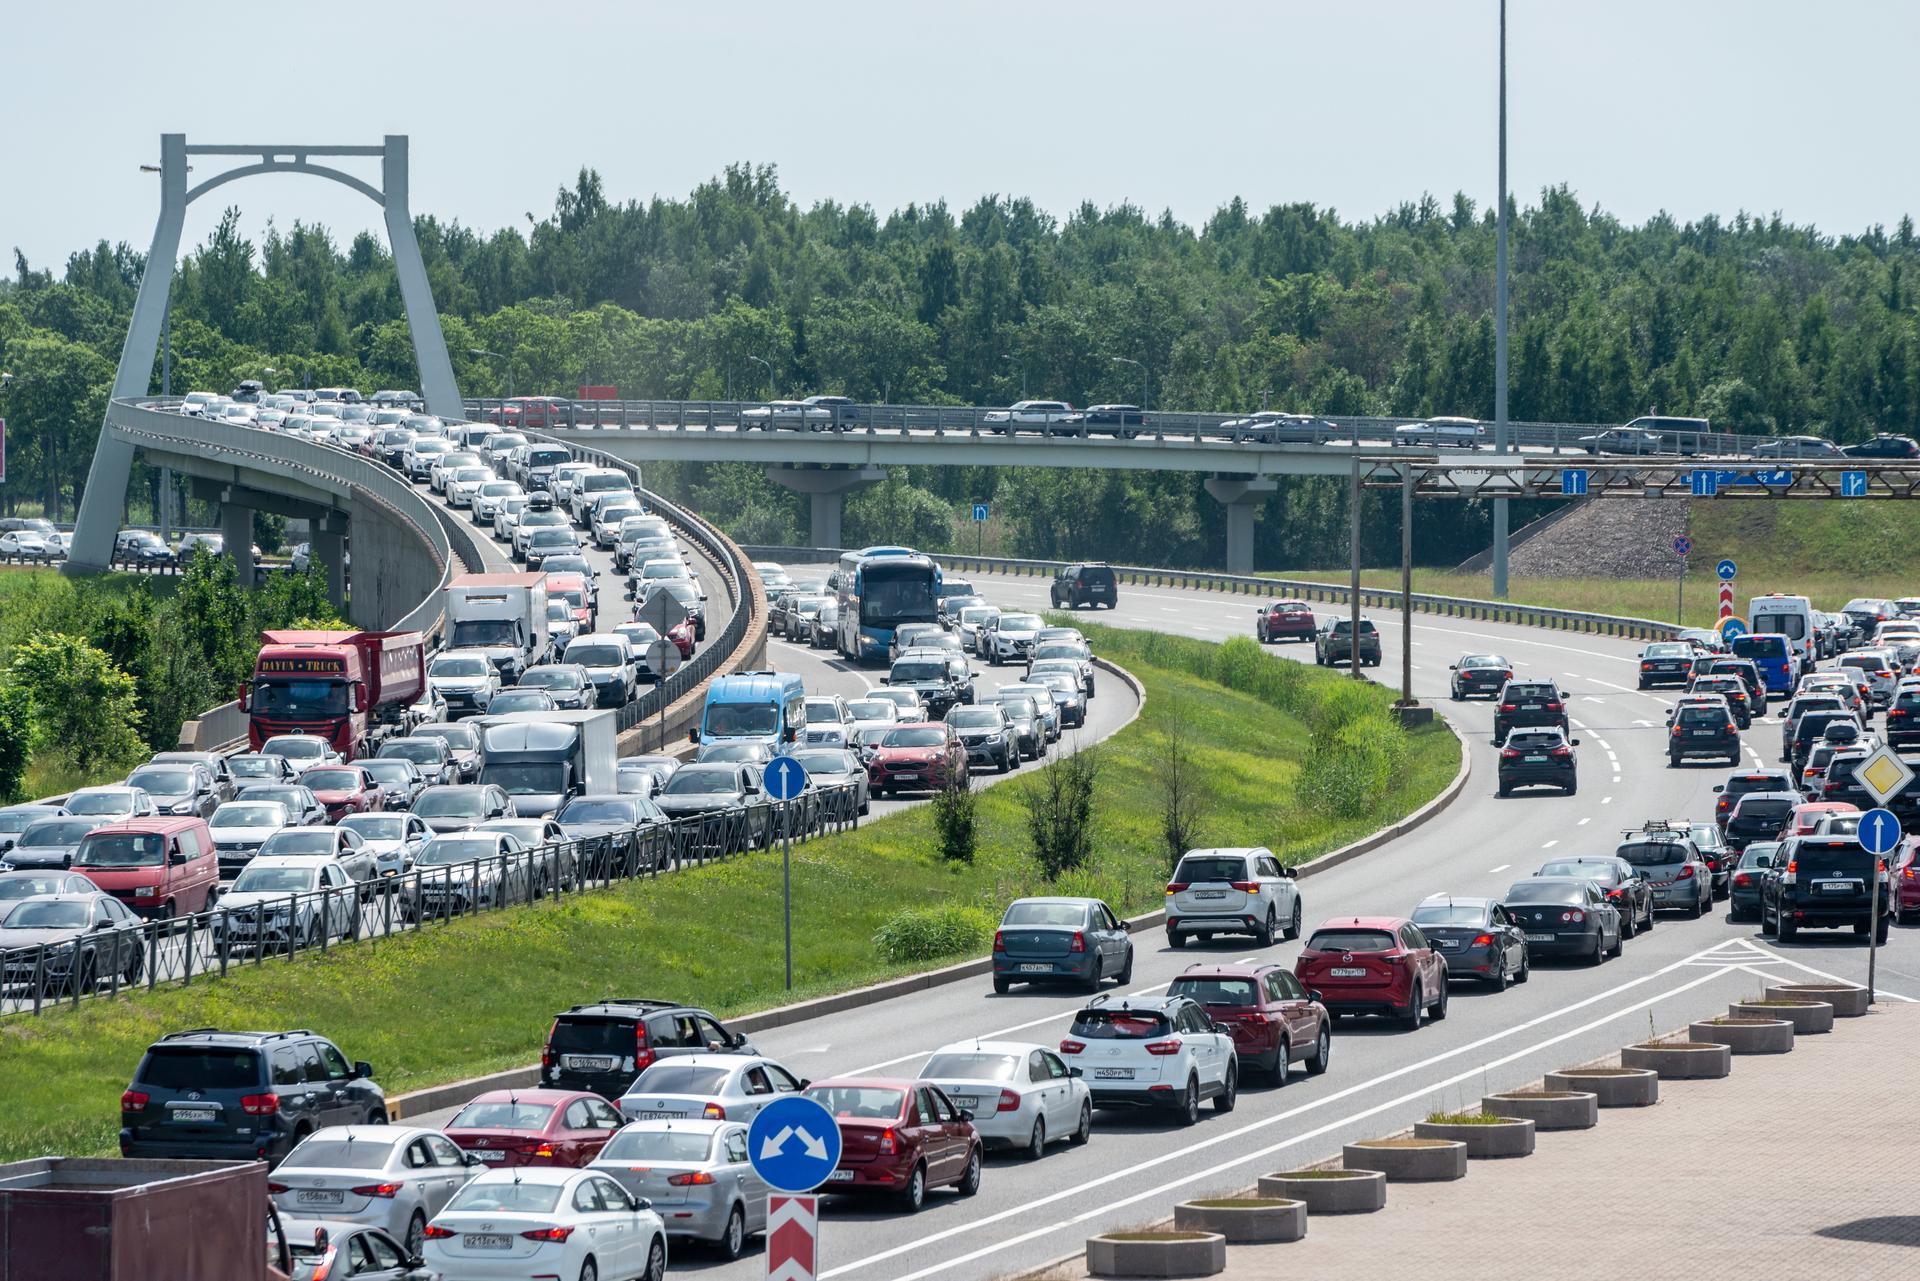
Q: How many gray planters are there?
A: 11